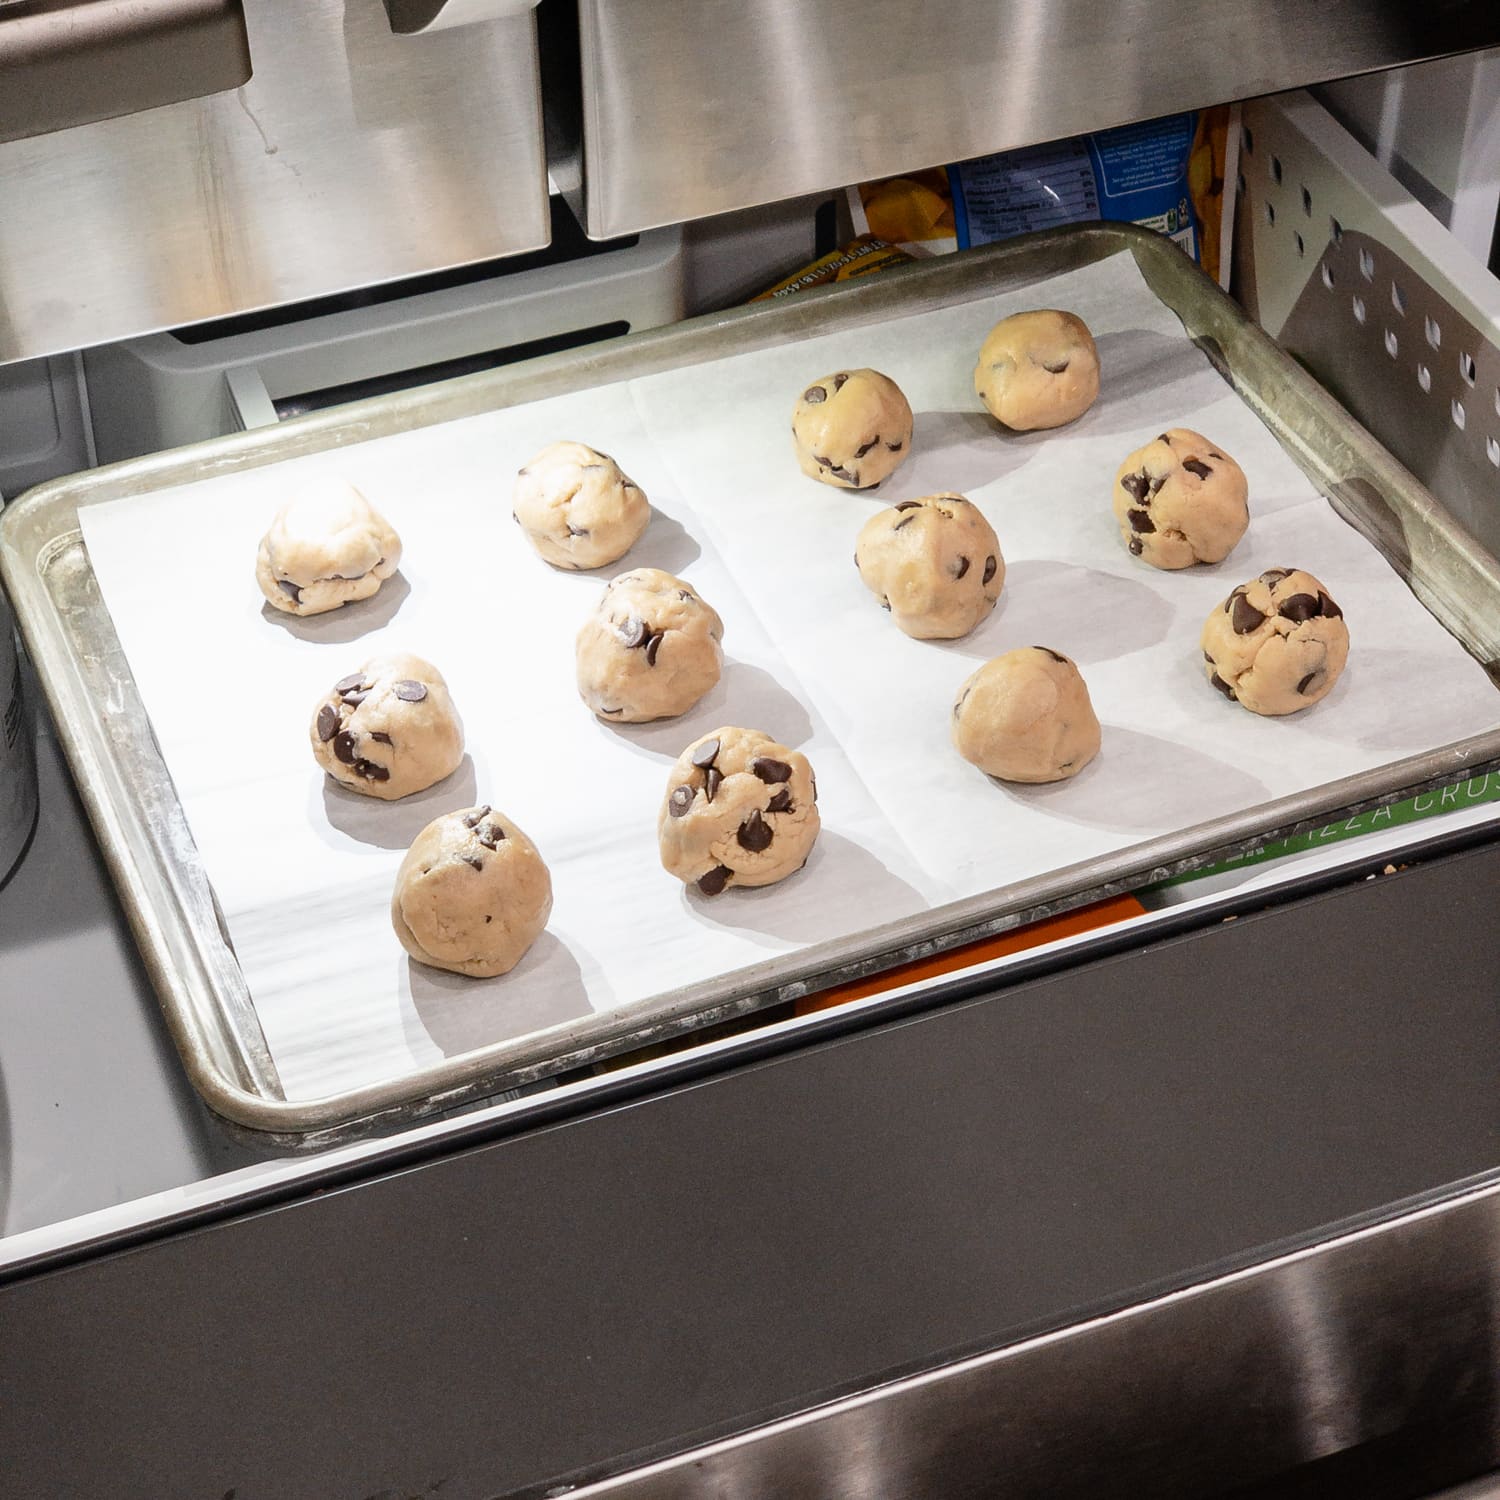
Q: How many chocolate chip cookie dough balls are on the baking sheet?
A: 12